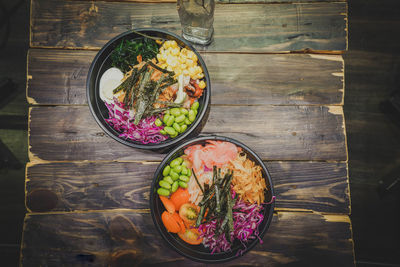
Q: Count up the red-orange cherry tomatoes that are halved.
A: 2